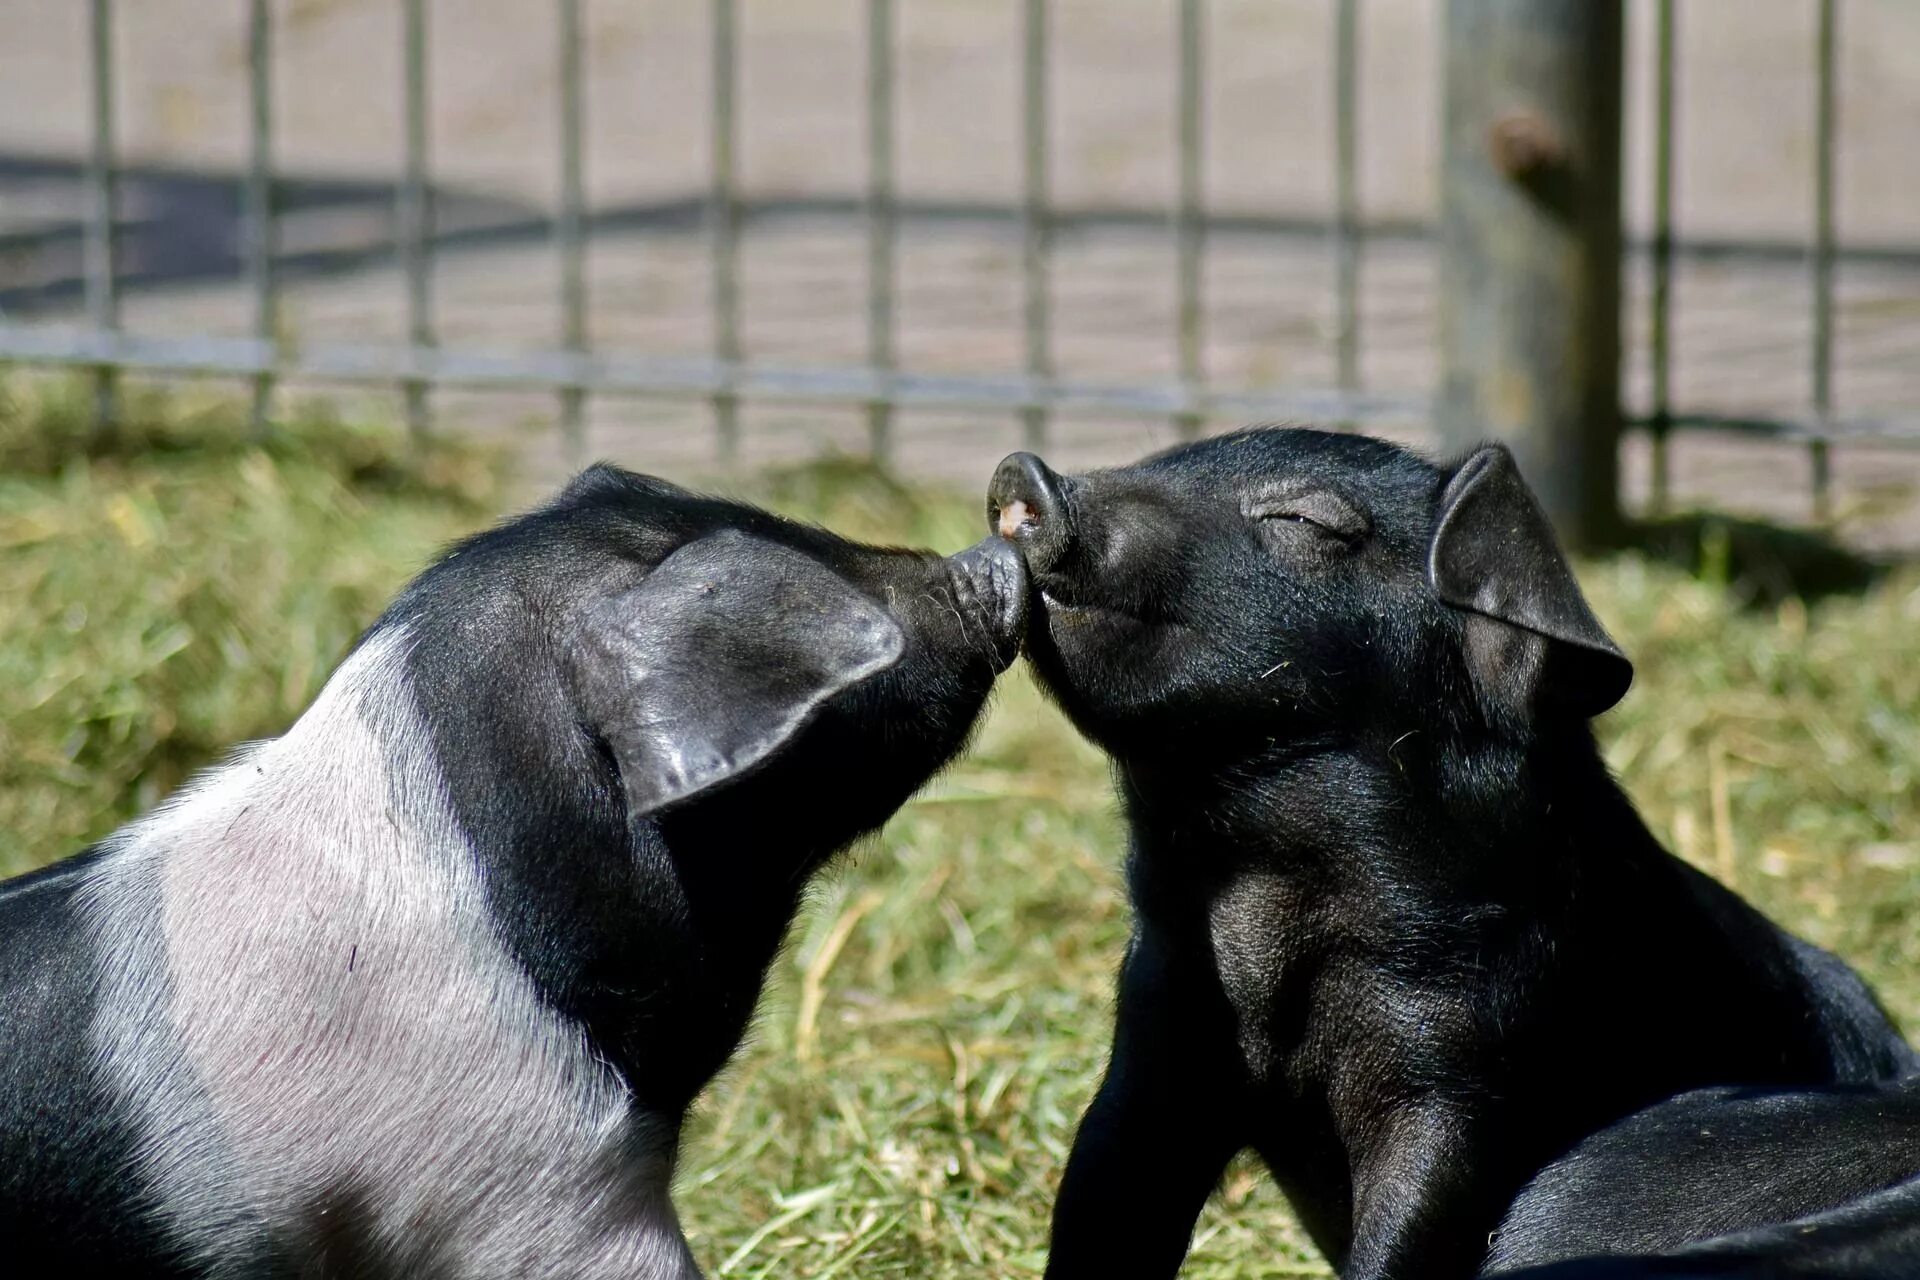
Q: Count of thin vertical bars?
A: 11